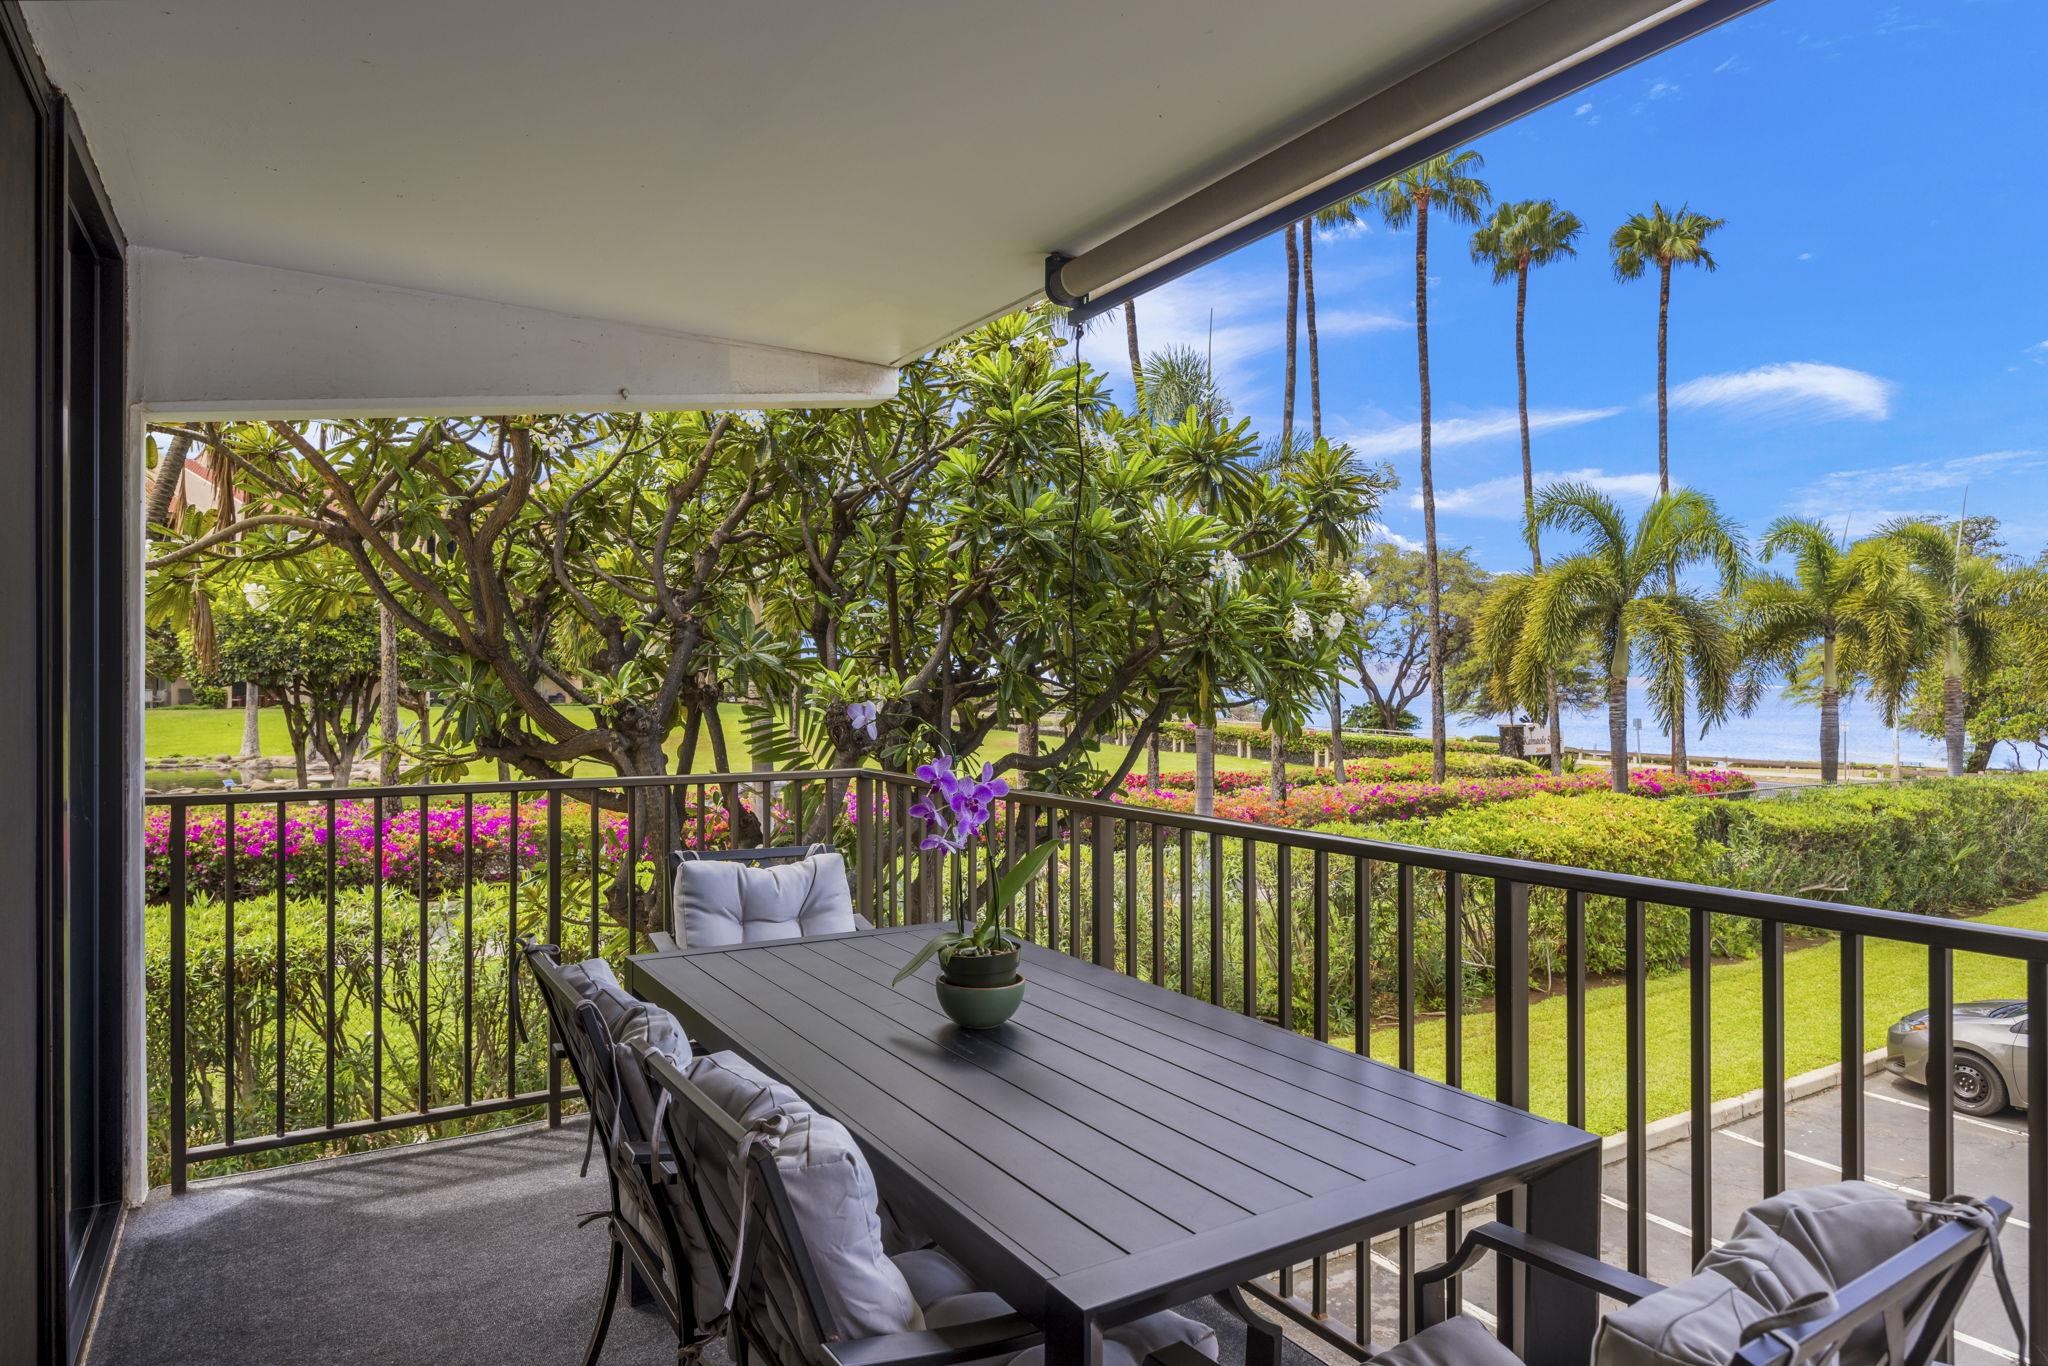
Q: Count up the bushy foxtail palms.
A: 3